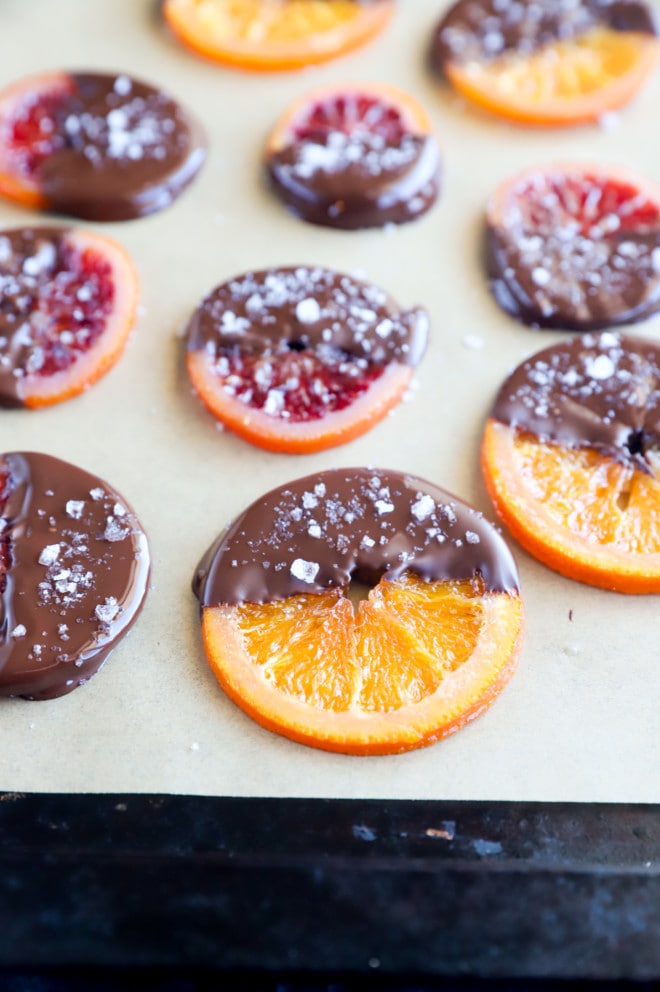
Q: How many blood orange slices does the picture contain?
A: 6